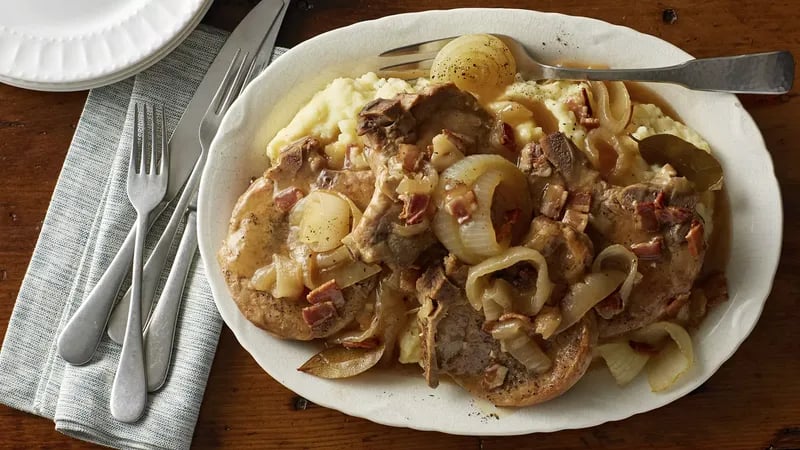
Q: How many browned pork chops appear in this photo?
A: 4